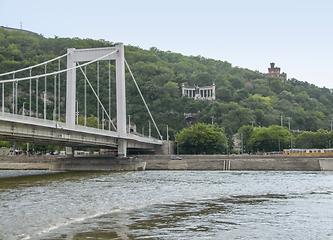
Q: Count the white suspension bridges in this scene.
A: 1